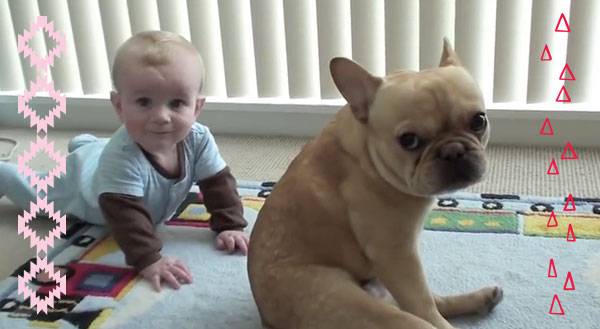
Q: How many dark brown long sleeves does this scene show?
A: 2